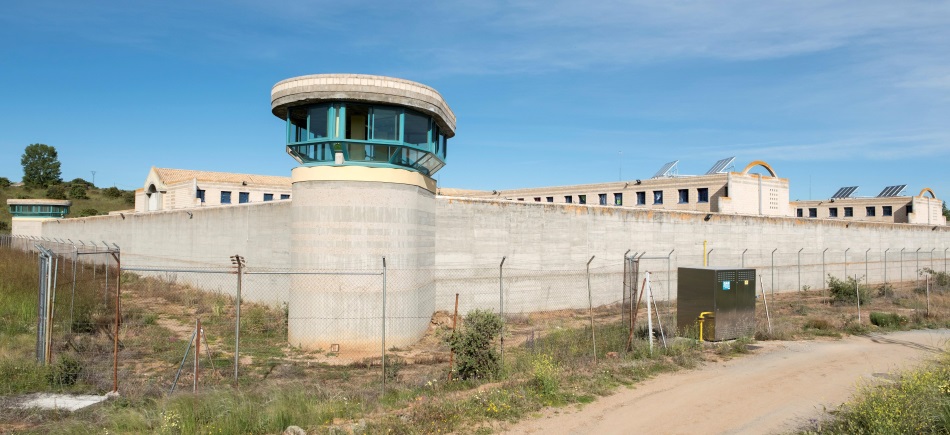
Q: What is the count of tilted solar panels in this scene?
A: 4